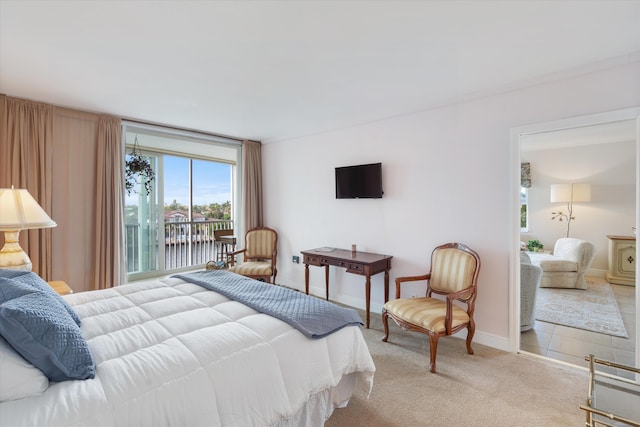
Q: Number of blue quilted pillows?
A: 2